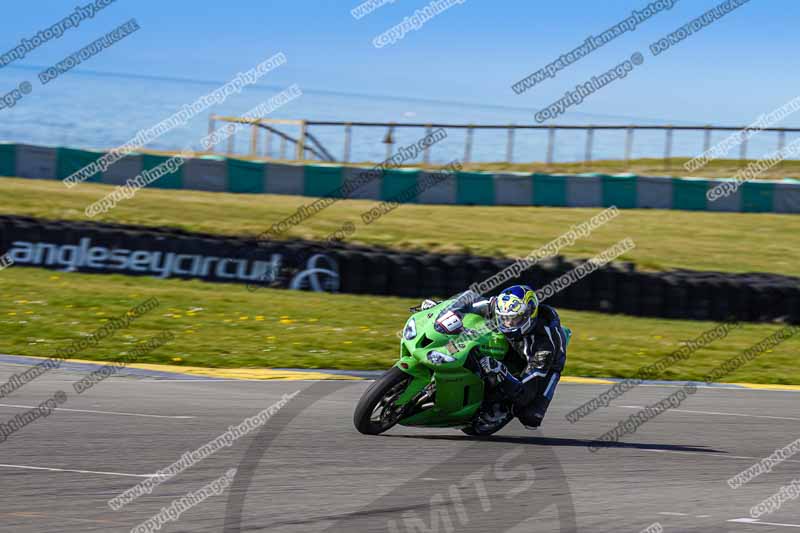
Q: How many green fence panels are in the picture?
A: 11